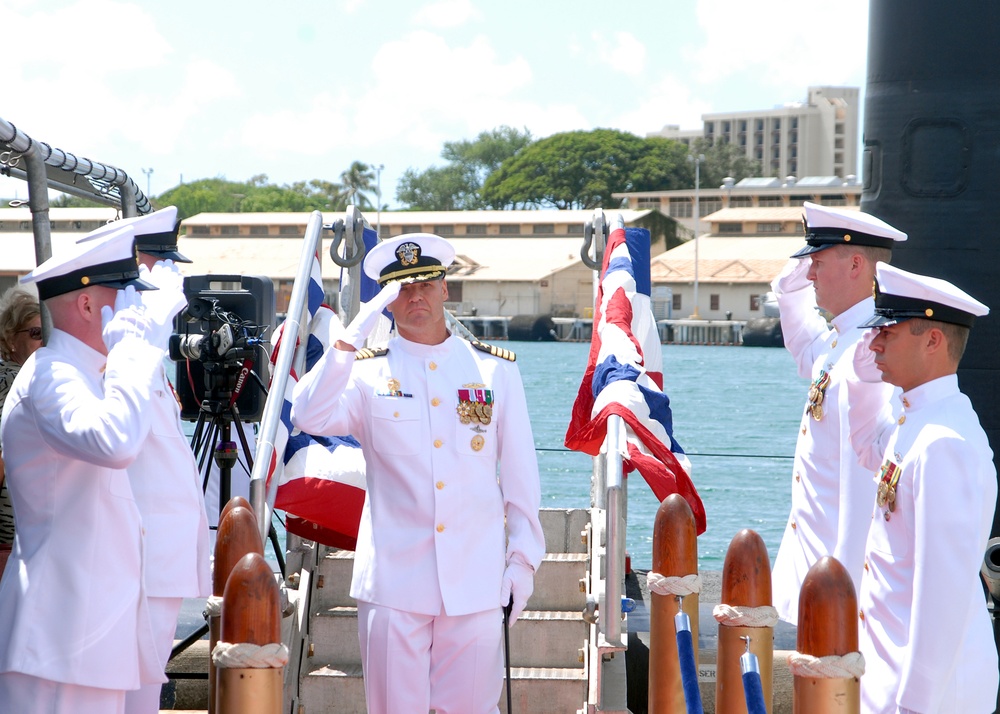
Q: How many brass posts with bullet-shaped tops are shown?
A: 6